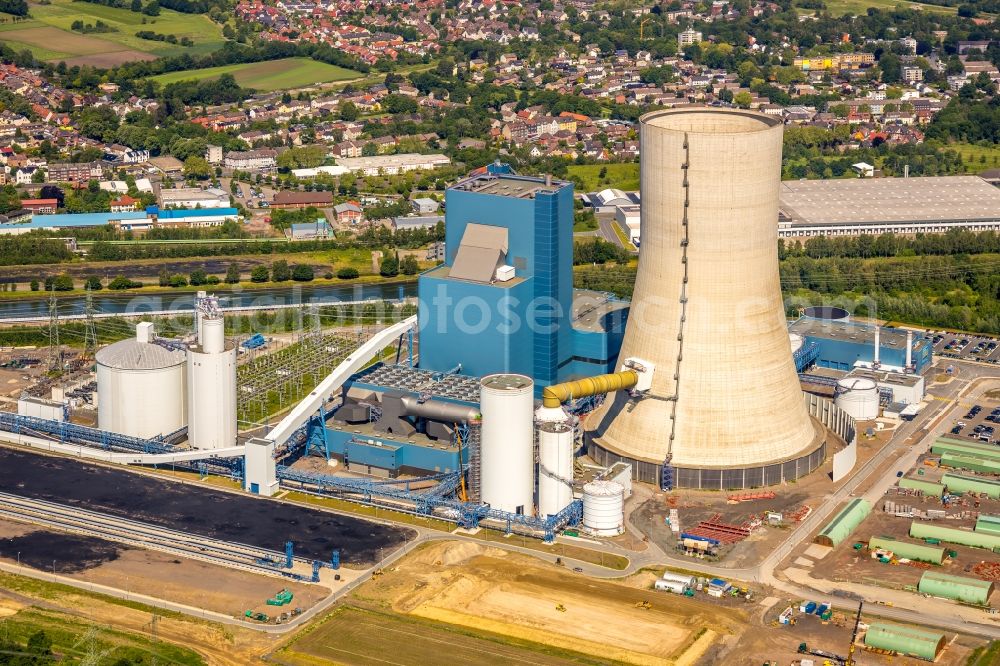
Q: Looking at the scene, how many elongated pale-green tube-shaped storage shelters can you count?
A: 10